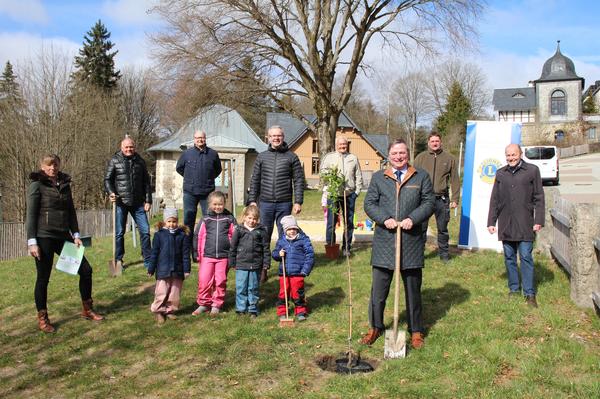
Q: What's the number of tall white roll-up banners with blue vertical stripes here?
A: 1